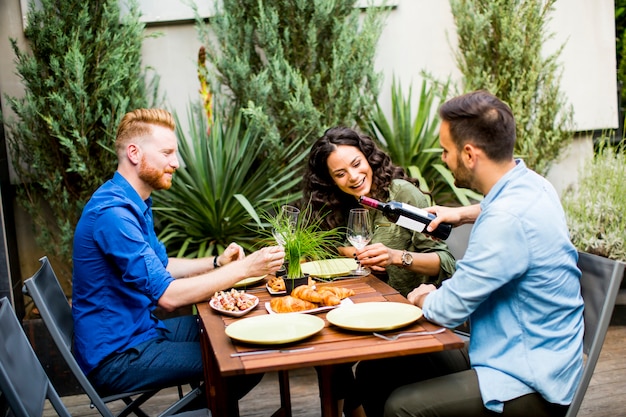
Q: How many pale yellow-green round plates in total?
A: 4